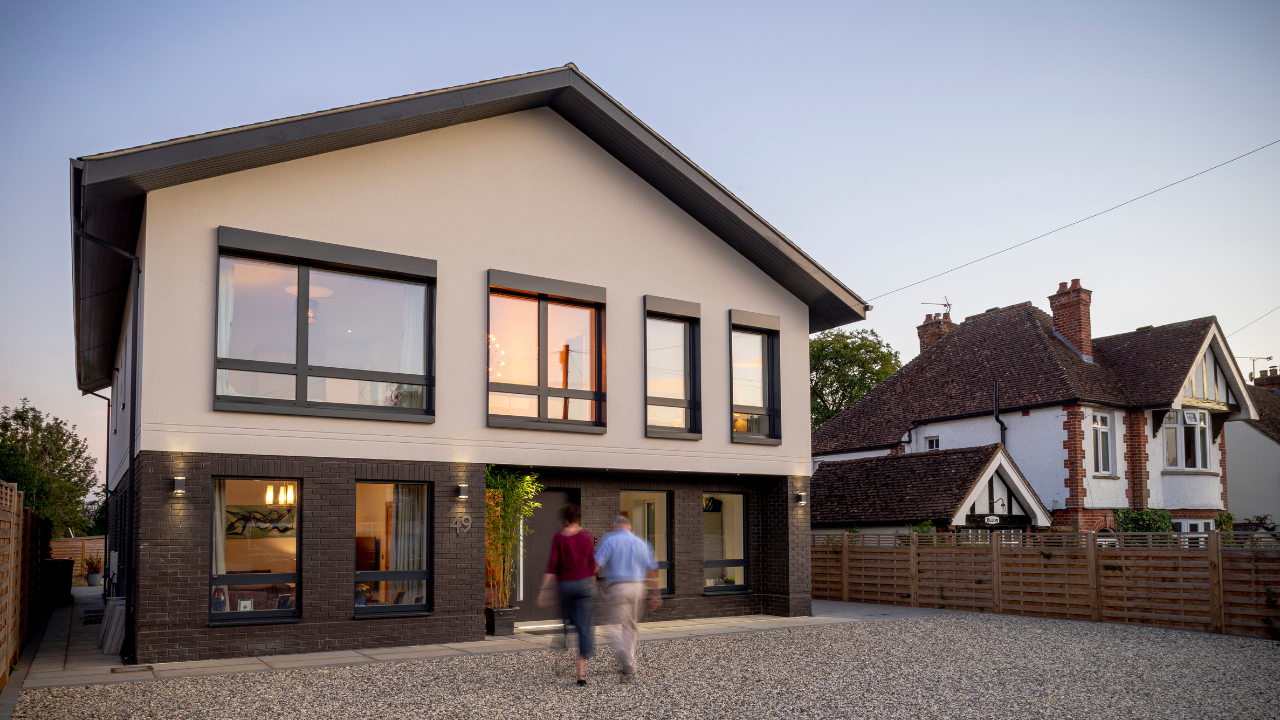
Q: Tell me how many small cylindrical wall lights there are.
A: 3